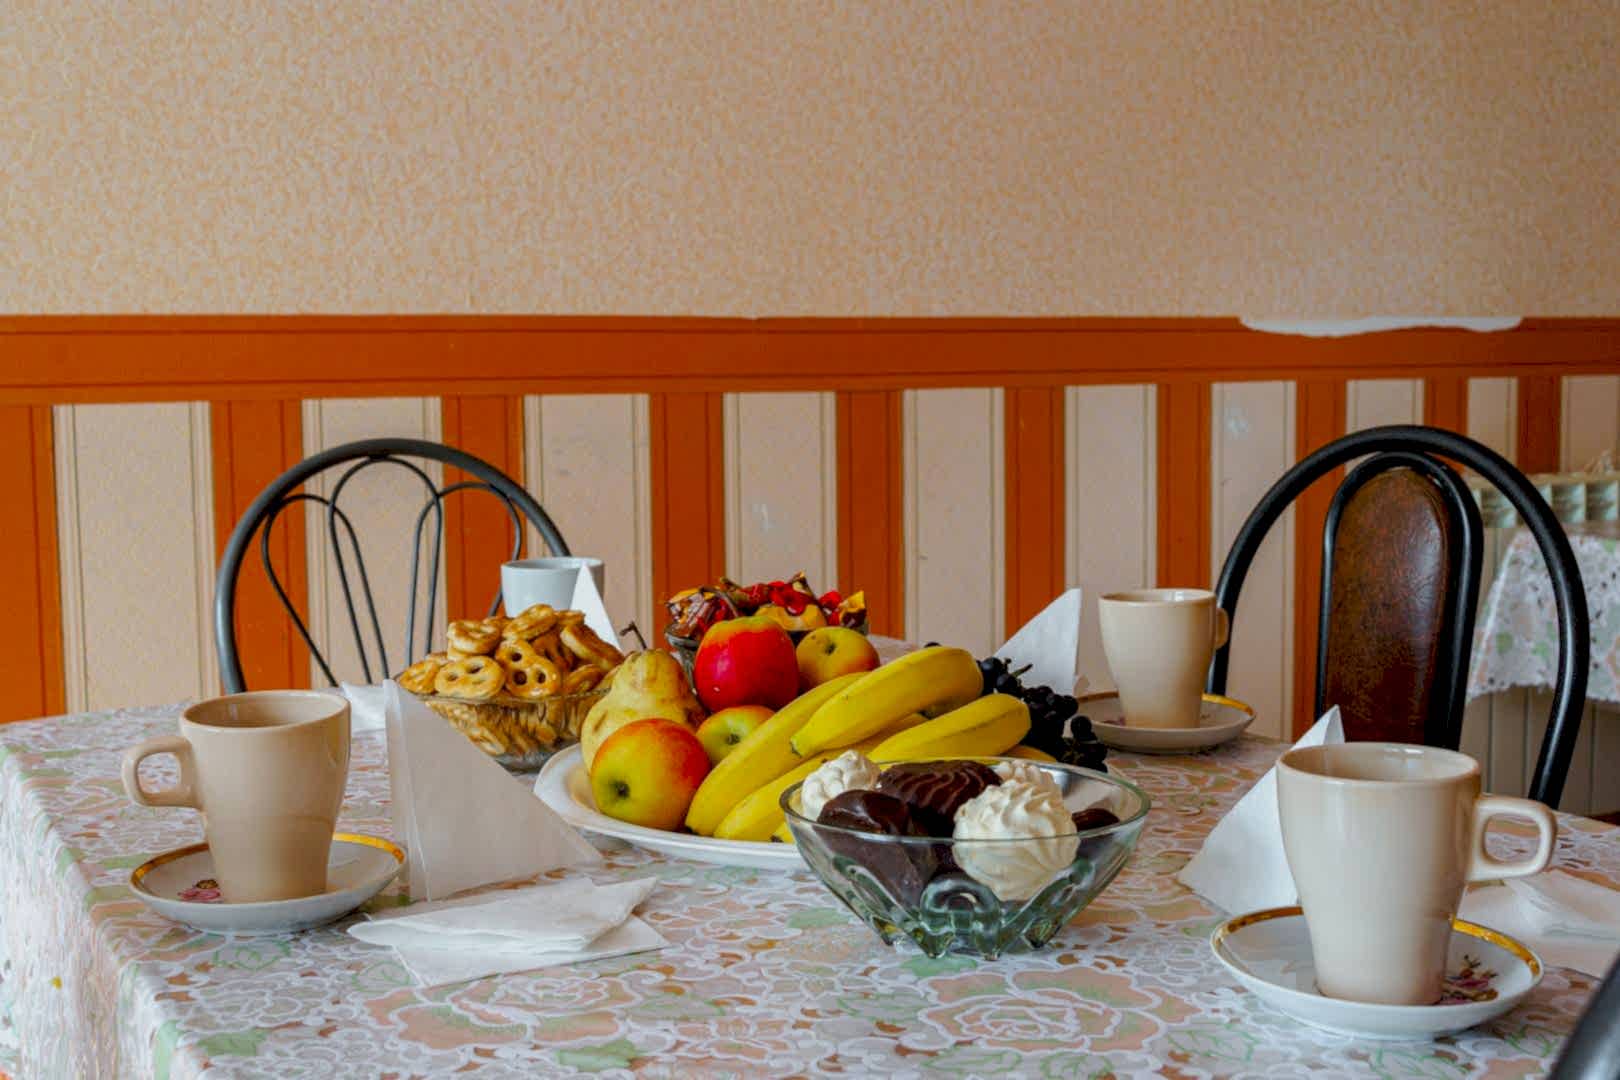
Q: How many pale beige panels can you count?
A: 10